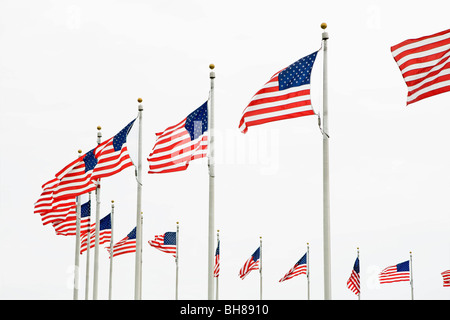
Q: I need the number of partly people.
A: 0